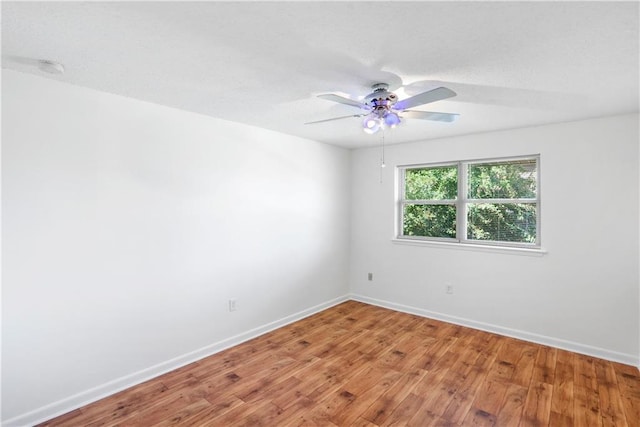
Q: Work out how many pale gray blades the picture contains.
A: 4